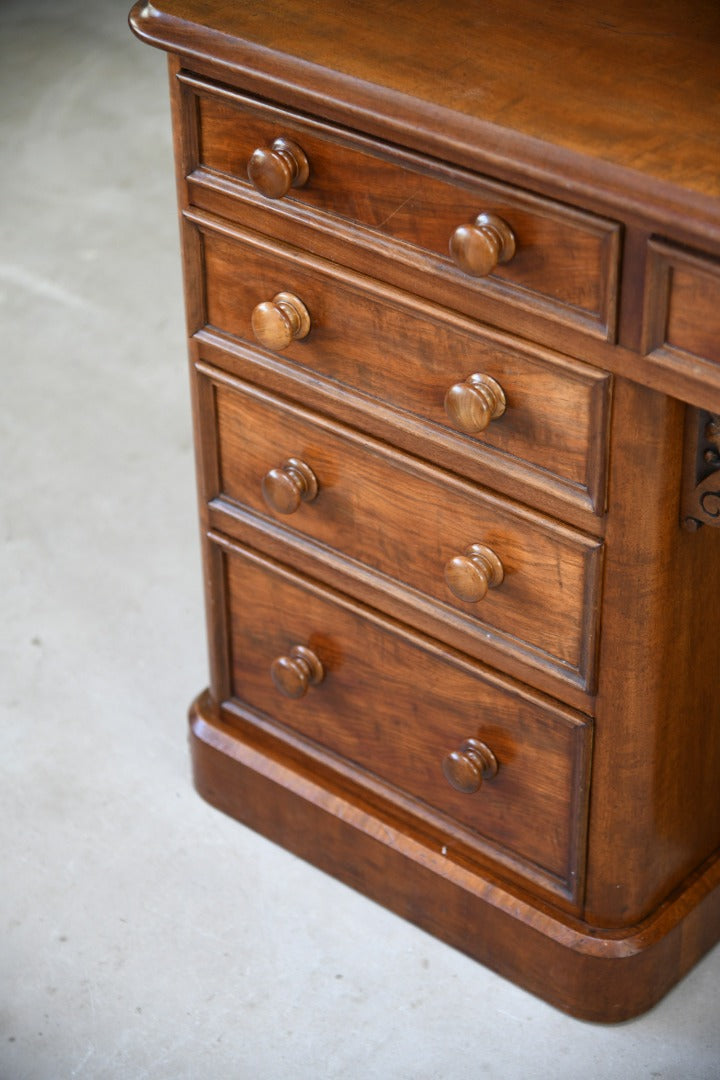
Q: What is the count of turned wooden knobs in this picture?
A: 8